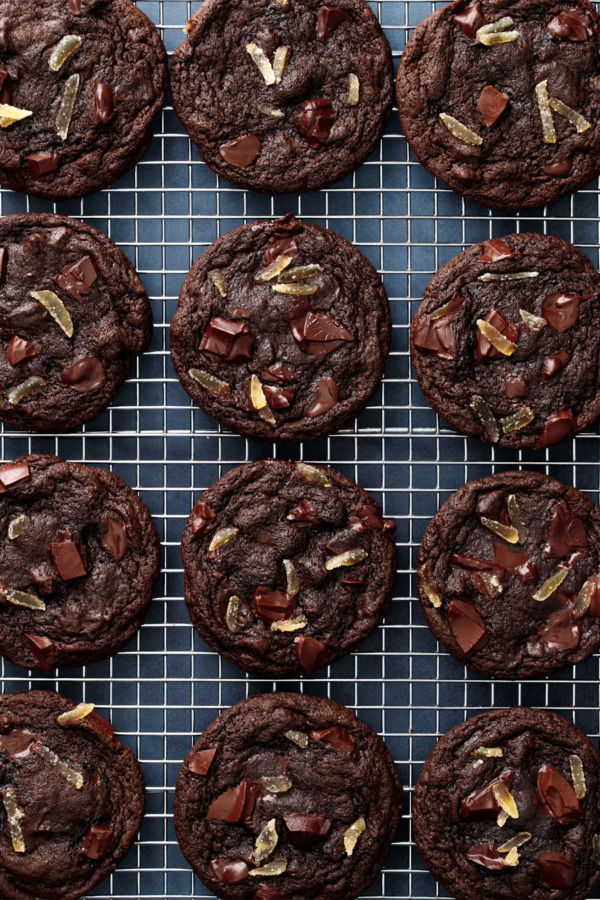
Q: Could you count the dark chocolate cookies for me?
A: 12